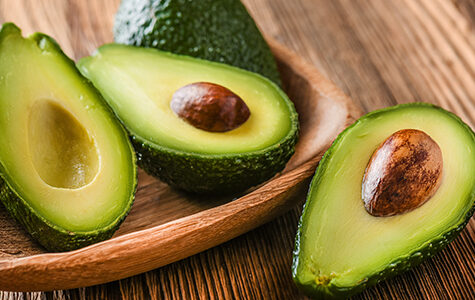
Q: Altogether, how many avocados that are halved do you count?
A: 3